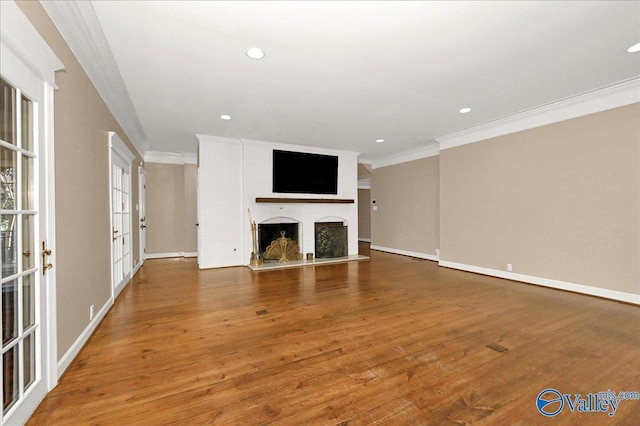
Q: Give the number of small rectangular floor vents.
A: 2